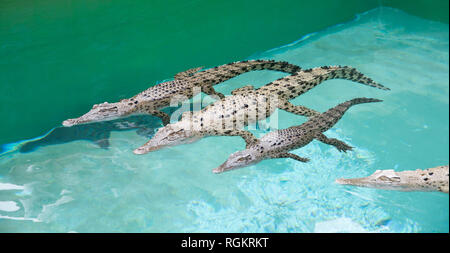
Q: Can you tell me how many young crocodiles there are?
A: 4